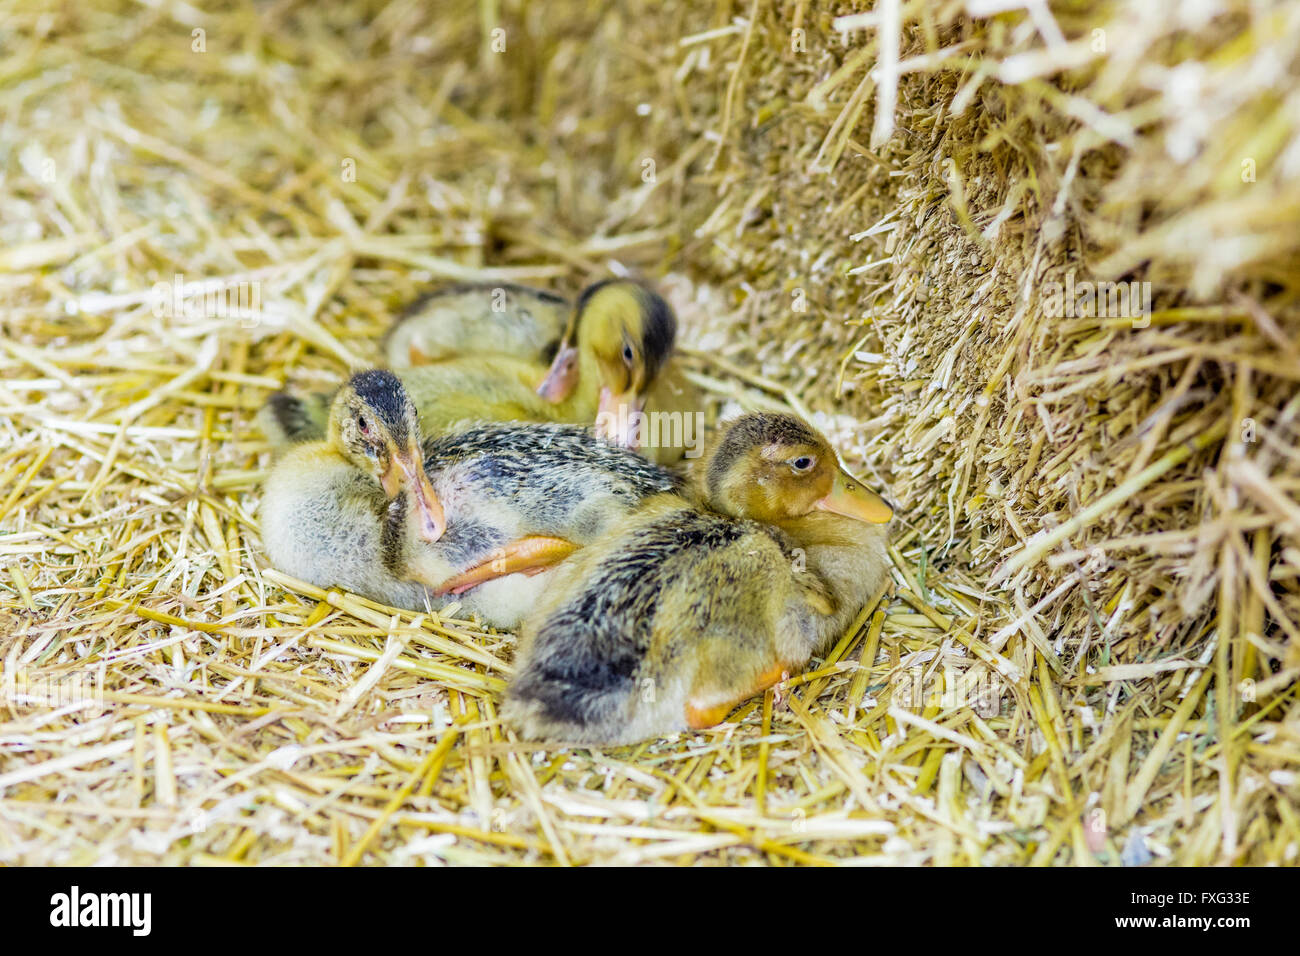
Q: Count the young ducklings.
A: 4